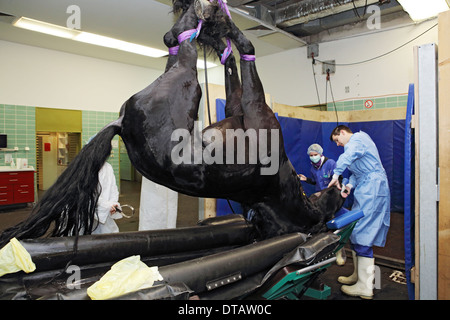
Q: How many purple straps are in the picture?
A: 4